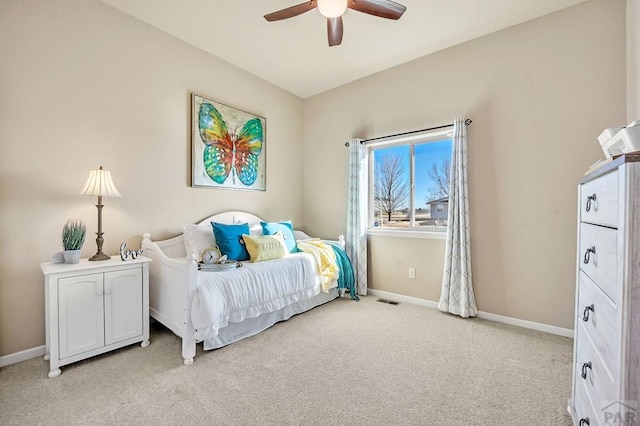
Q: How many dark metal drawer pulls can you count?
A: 5